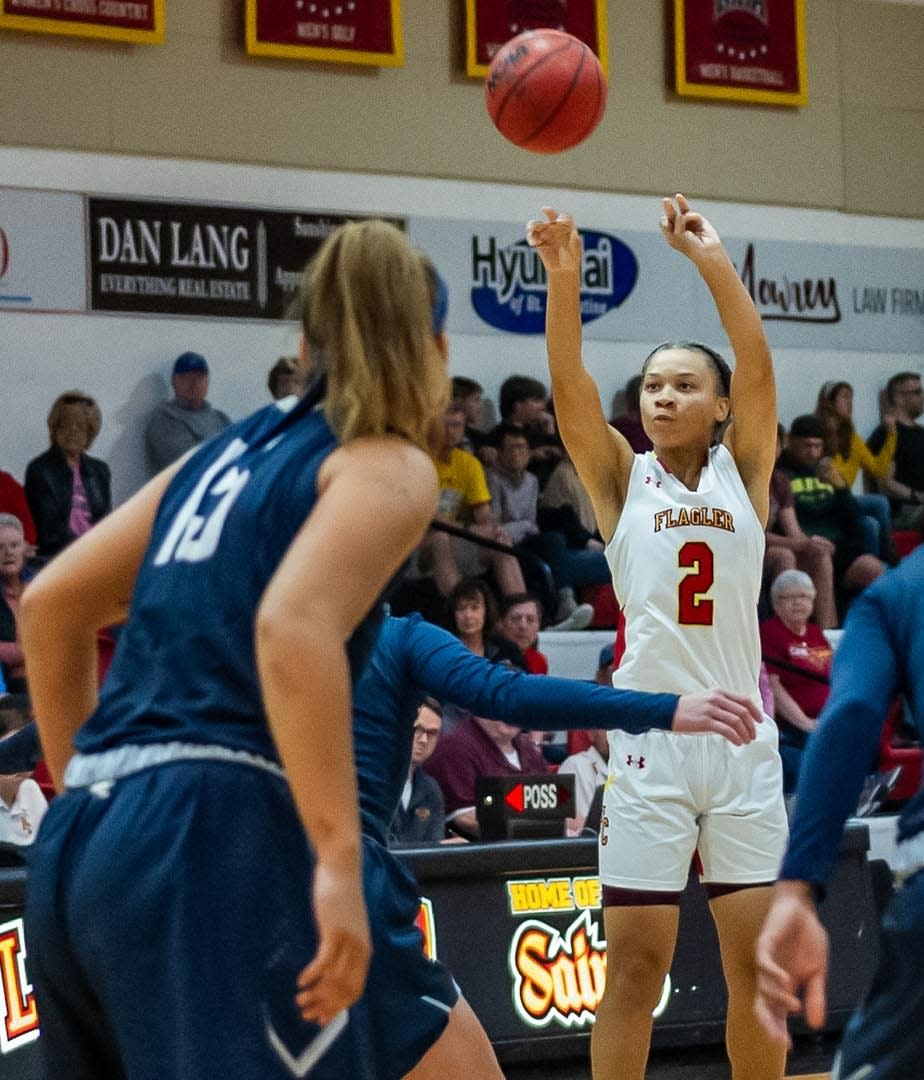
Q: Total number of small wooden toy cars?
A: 0